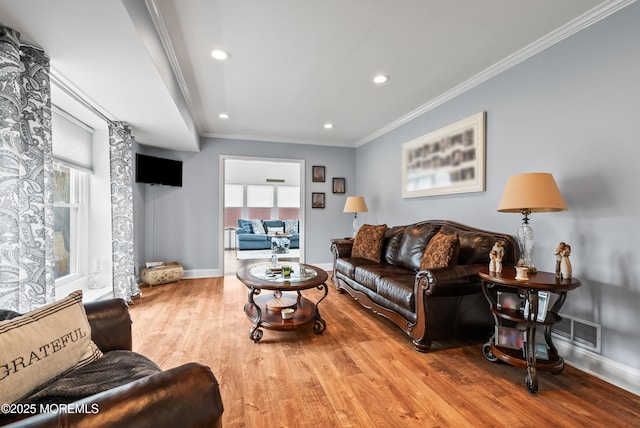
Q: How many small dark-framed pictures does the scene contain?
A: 3